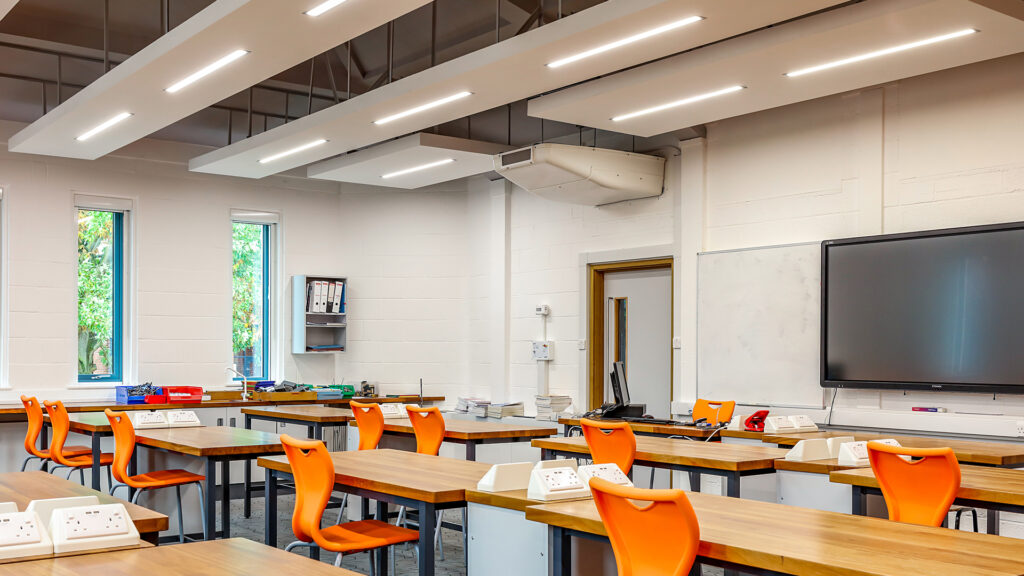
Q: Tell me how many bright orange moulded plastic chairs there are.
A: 10